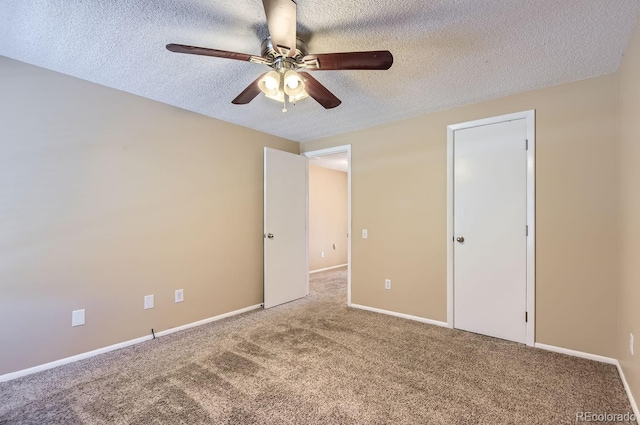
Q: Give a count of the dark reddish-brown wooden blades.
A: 4